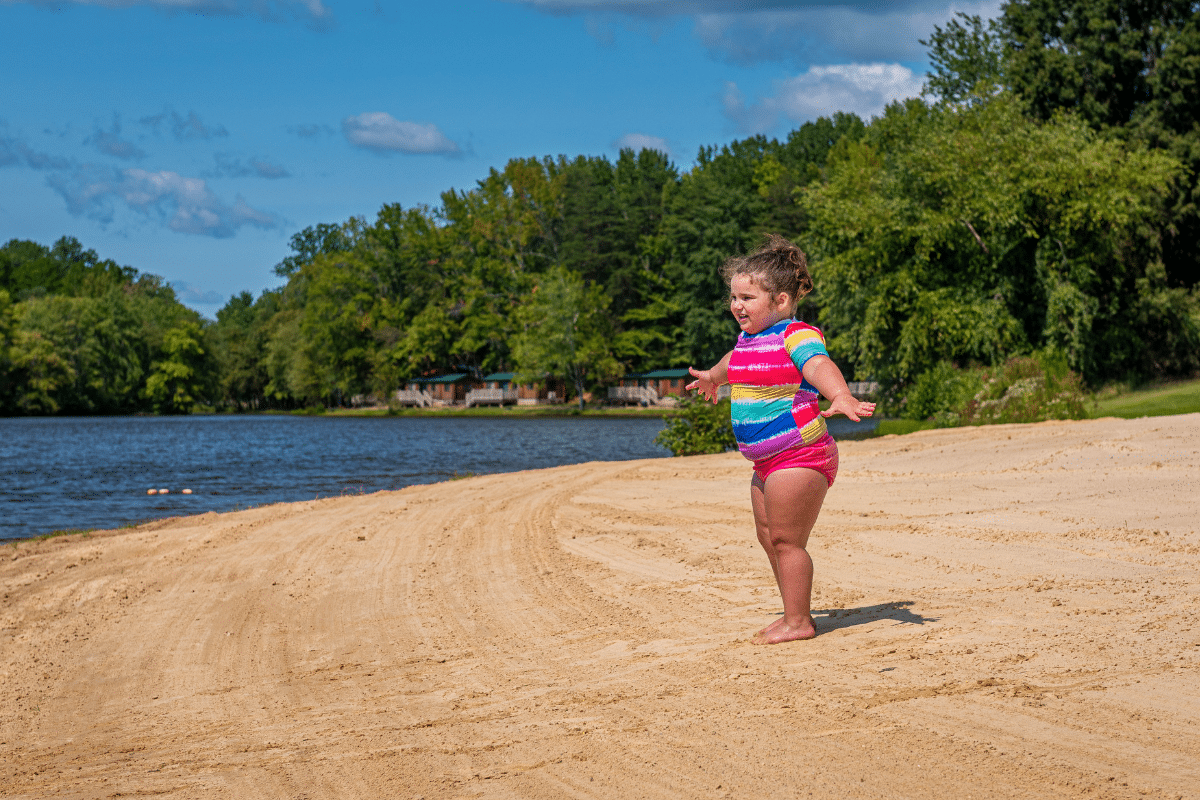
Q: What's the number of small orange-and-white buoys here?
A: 3